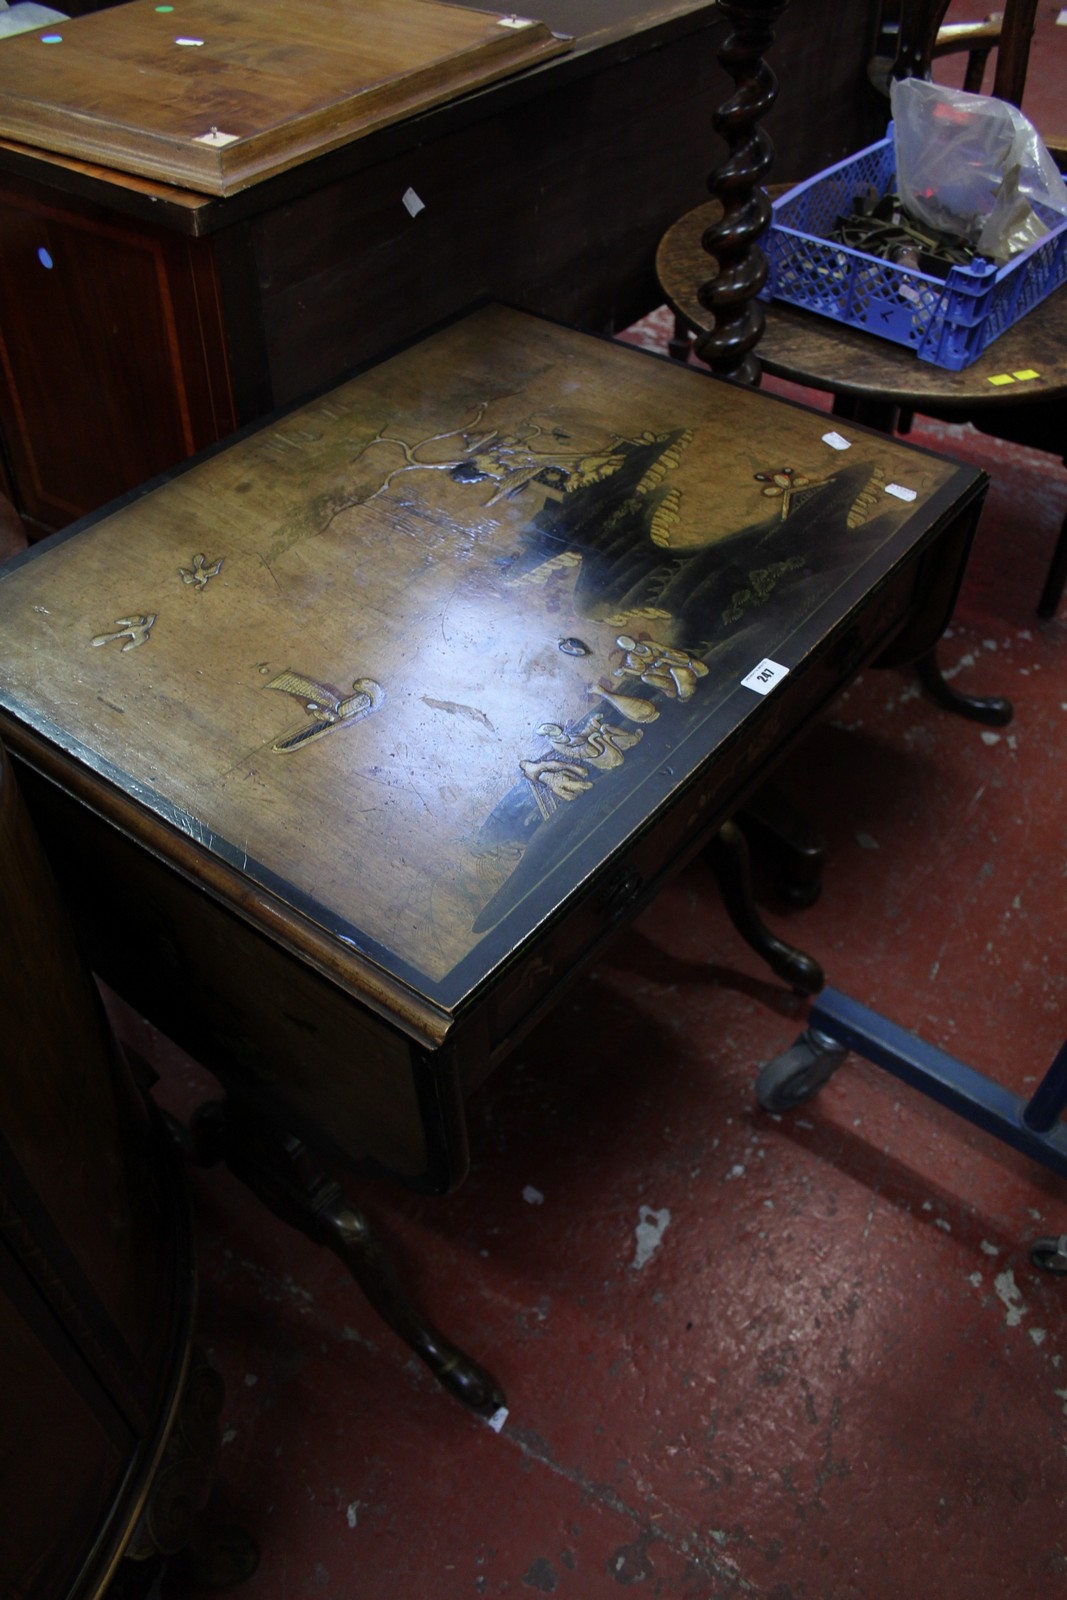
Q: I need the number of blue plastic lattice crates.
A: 1